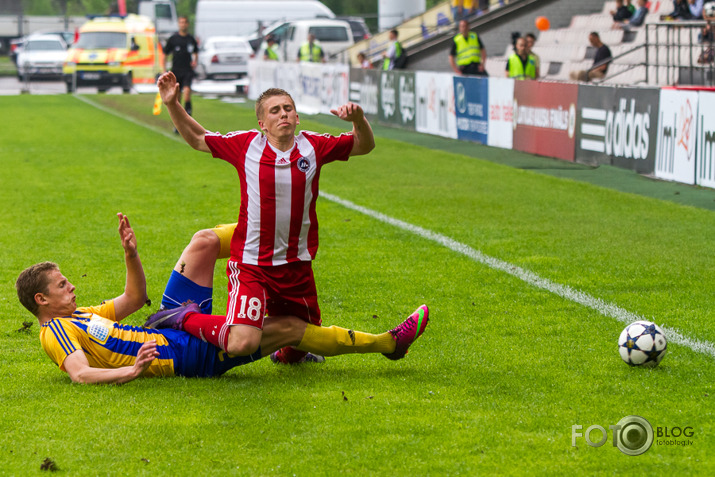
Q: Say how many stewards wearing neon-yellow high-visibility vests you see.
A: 5